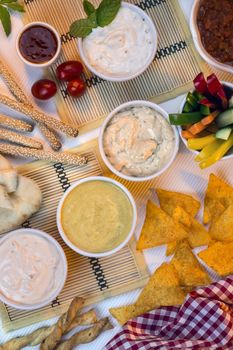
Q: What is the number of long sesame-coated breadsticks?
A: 5